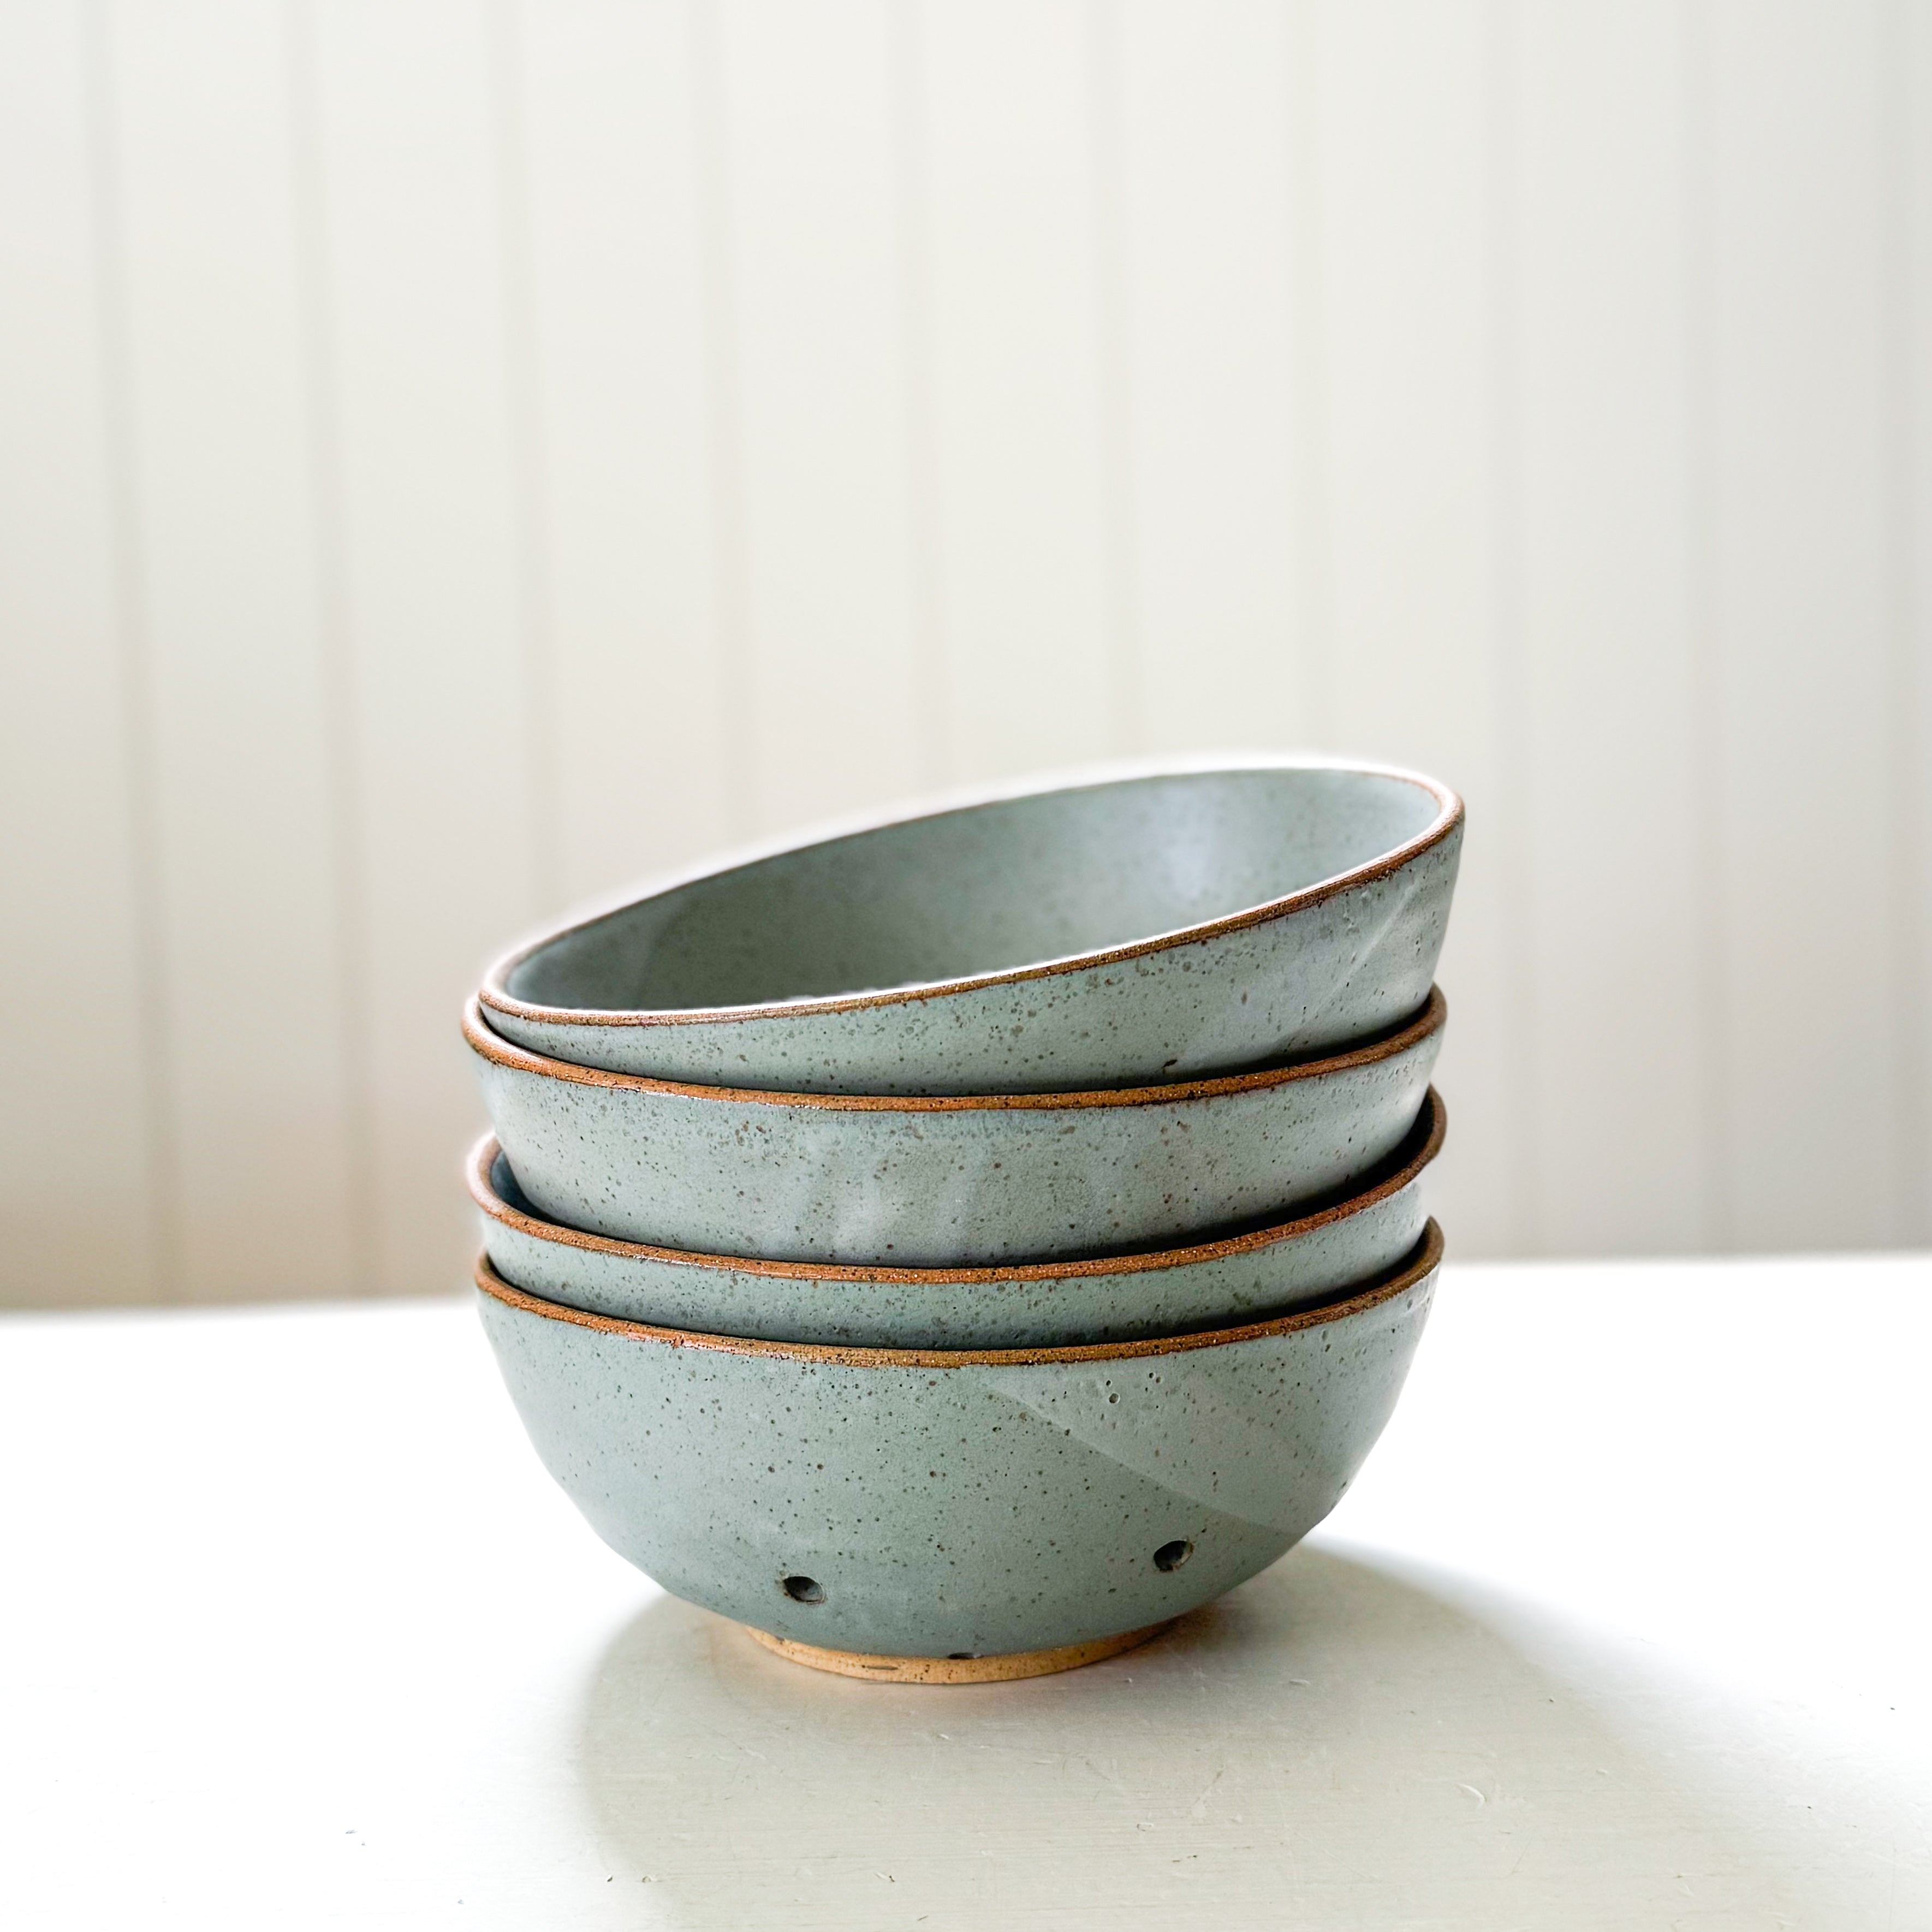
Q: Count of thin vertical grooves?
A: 10